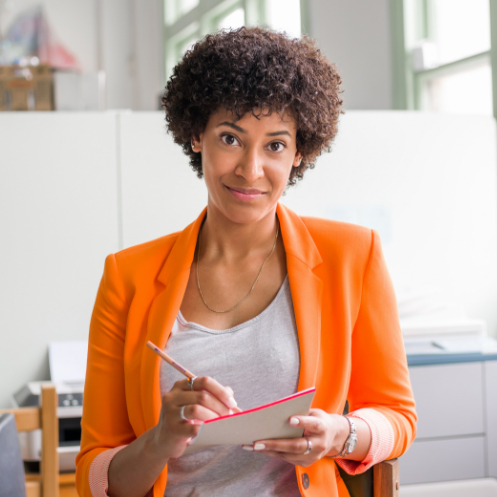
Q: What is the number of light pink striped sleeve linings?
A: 2